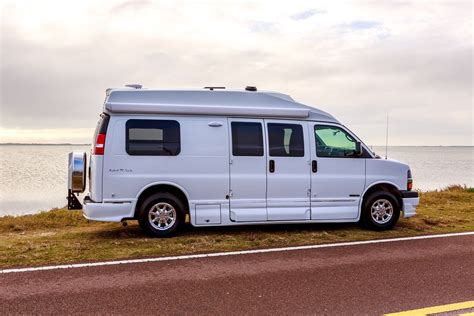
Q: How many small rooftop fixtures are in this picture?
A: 3